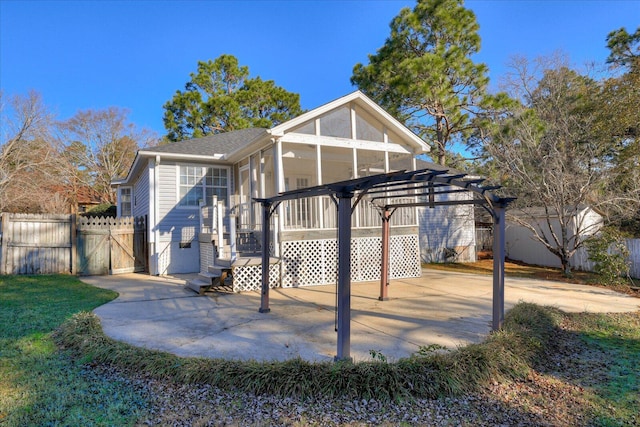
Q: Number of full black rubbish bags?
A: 0